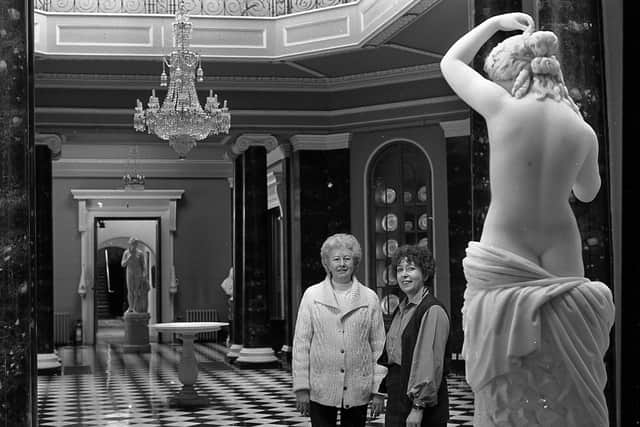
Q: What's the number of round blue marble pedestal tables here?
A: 0